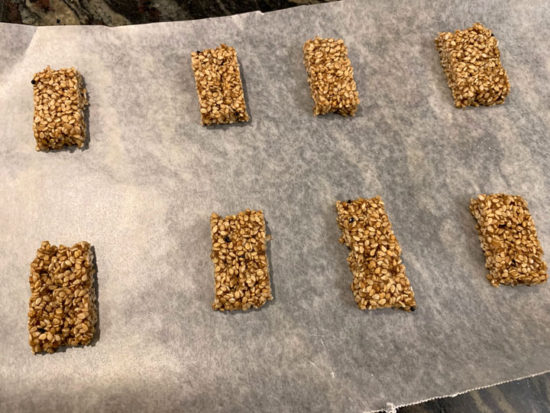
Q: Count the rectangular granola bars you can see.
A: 8